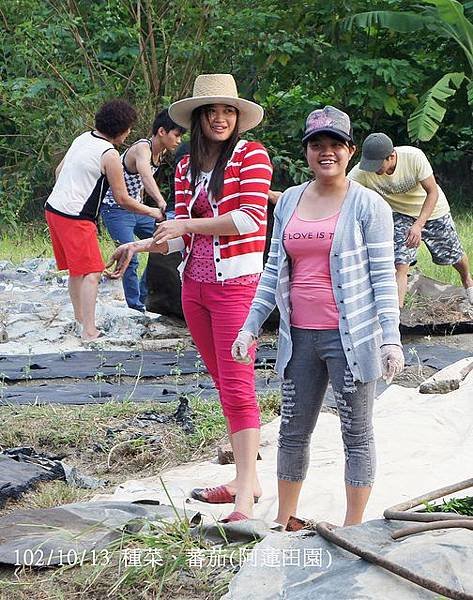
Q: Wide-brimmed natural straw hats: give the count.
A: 1